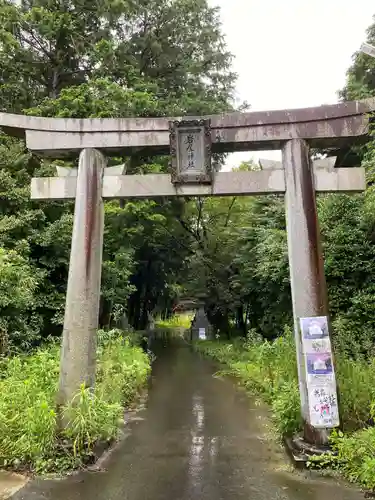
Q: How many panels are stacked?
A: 3